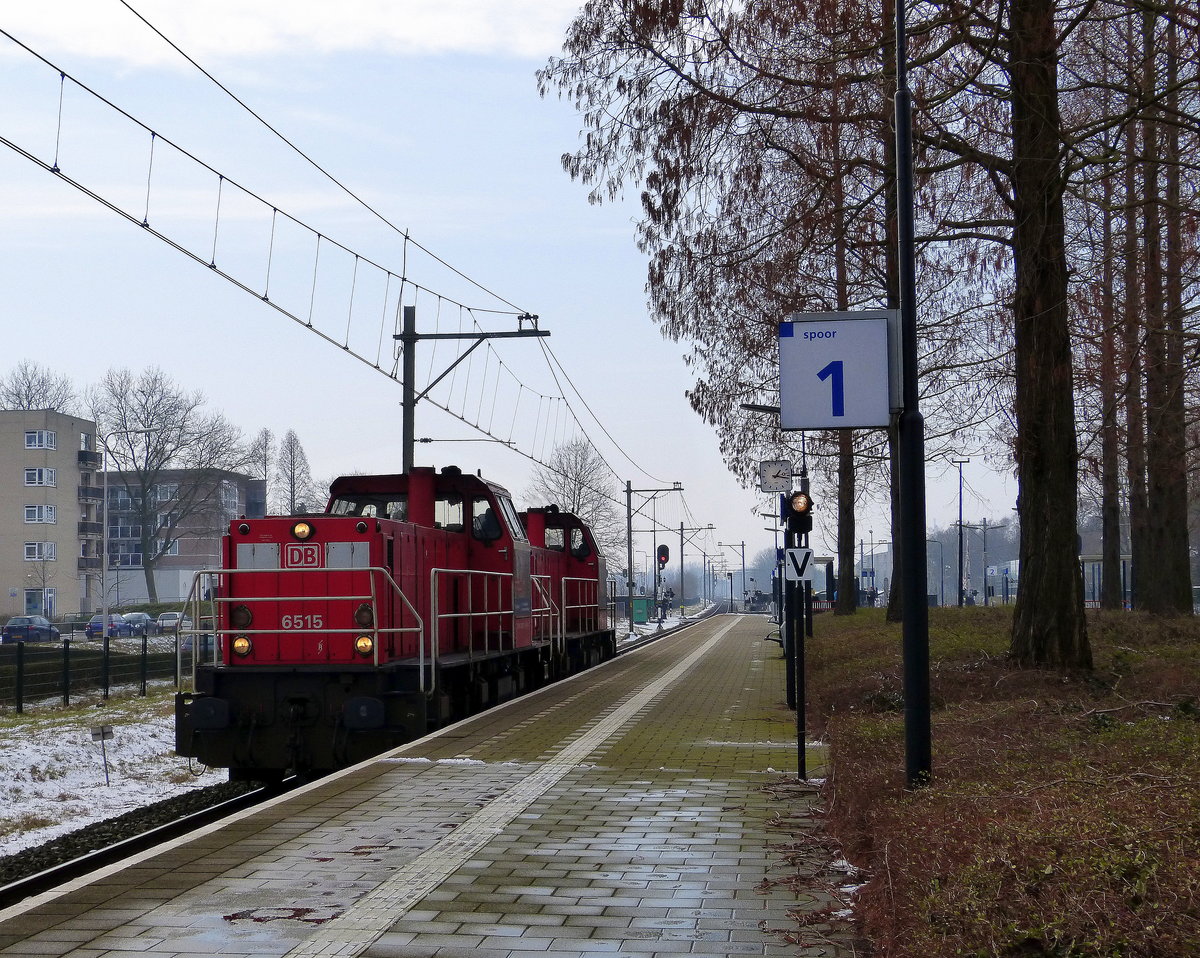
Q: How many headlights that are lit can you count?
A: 3